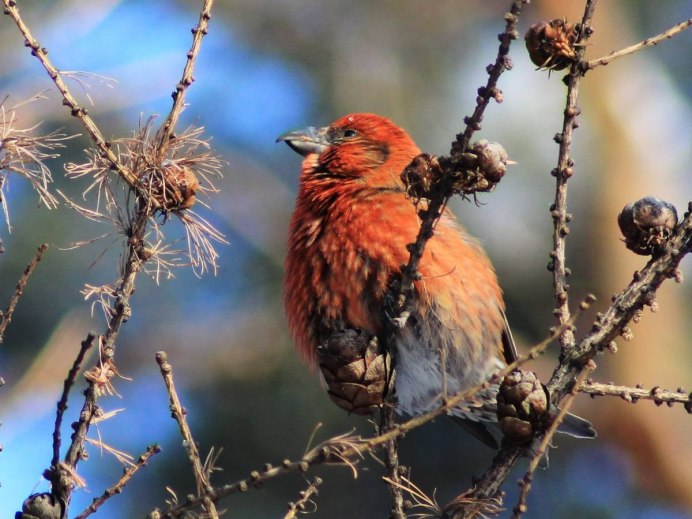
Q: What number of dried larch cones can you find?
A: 8